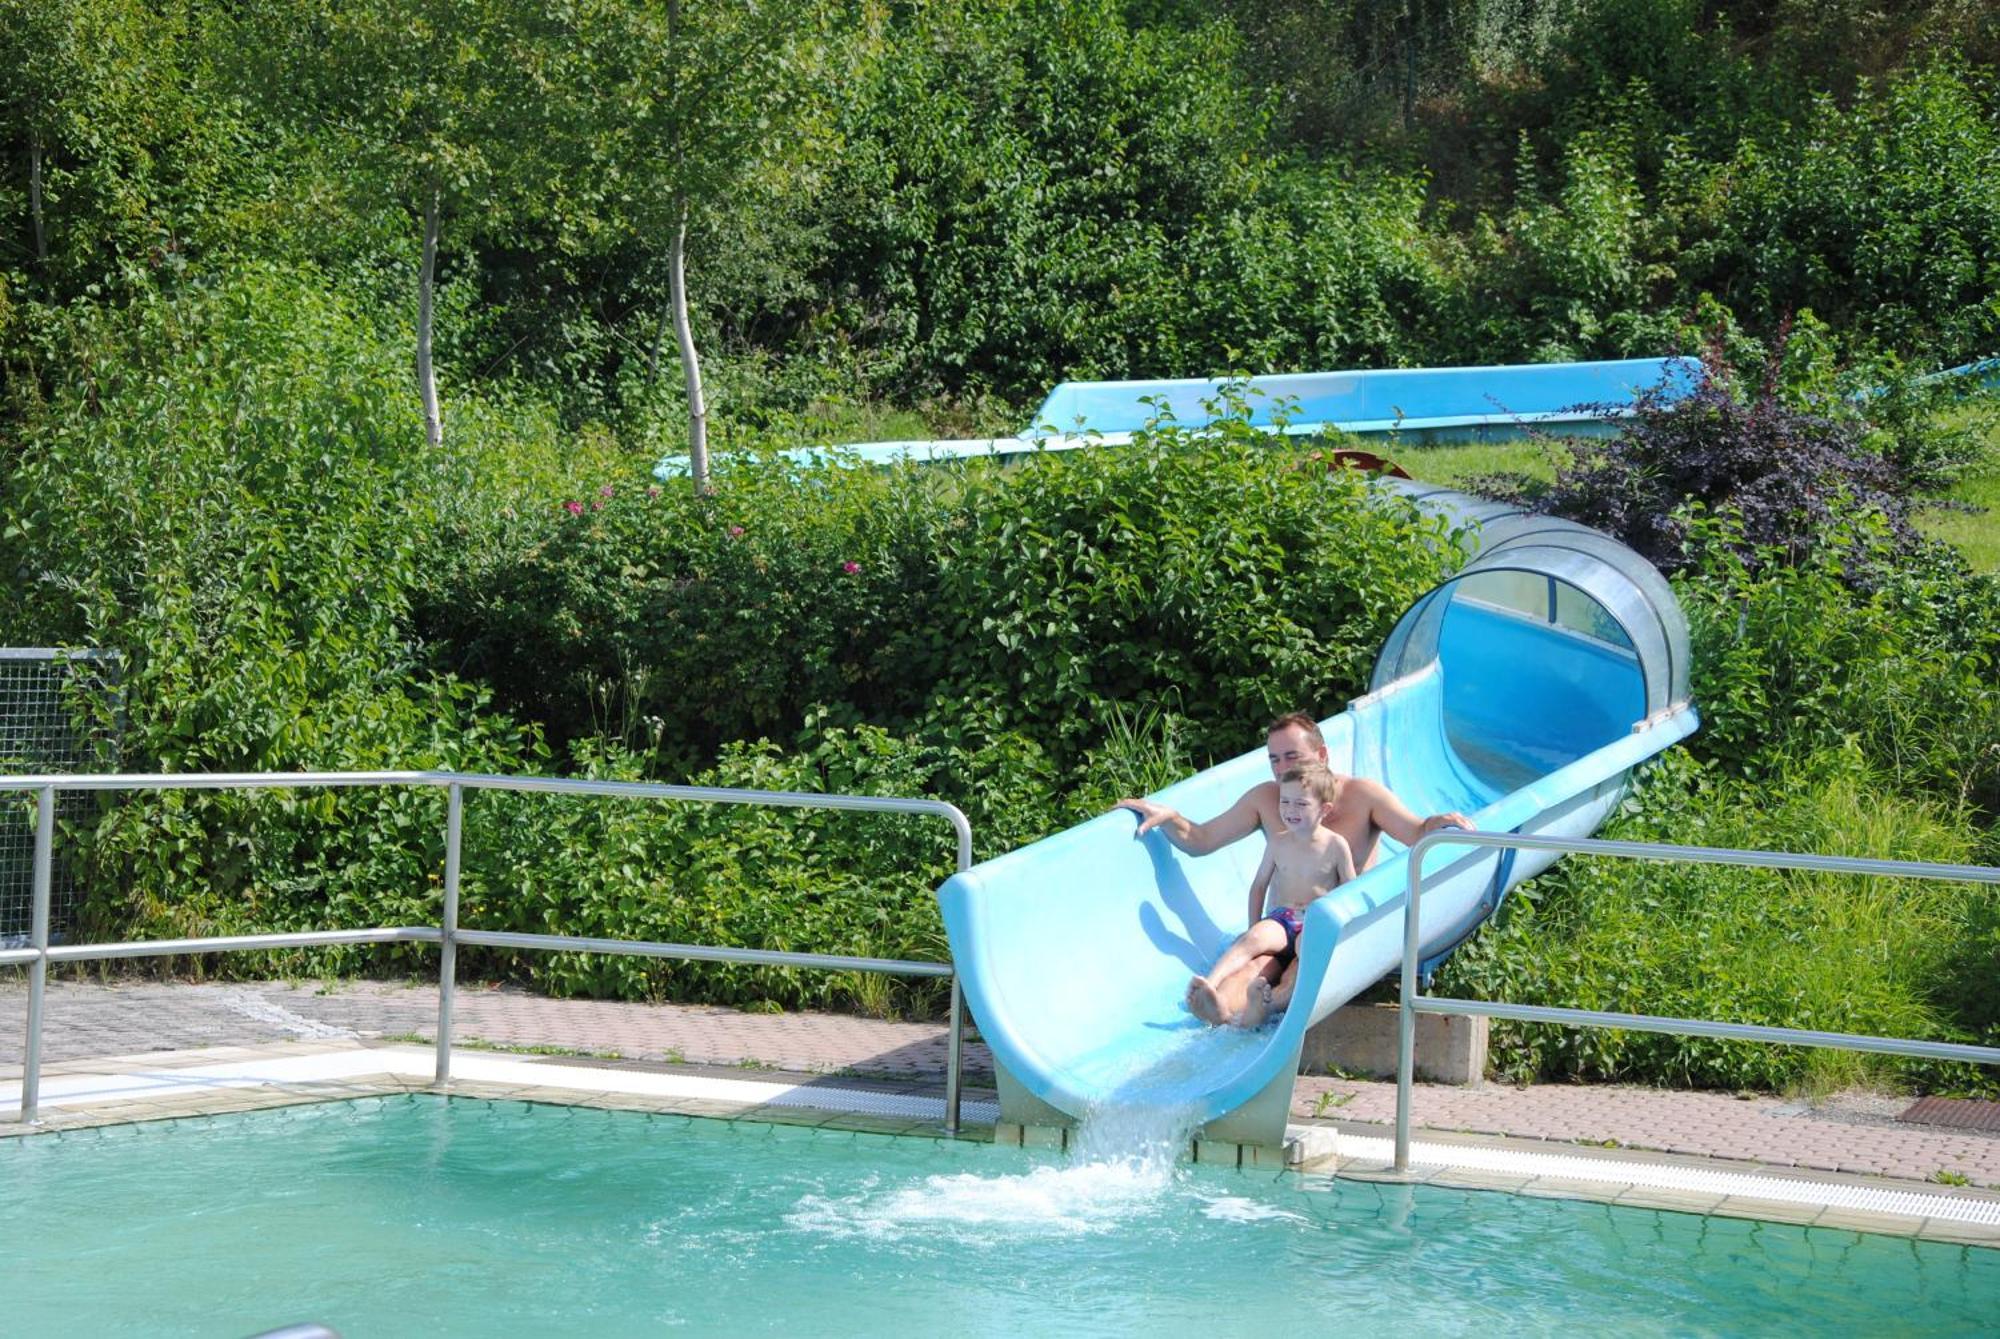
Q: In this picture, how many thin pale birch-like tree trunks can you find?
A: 2